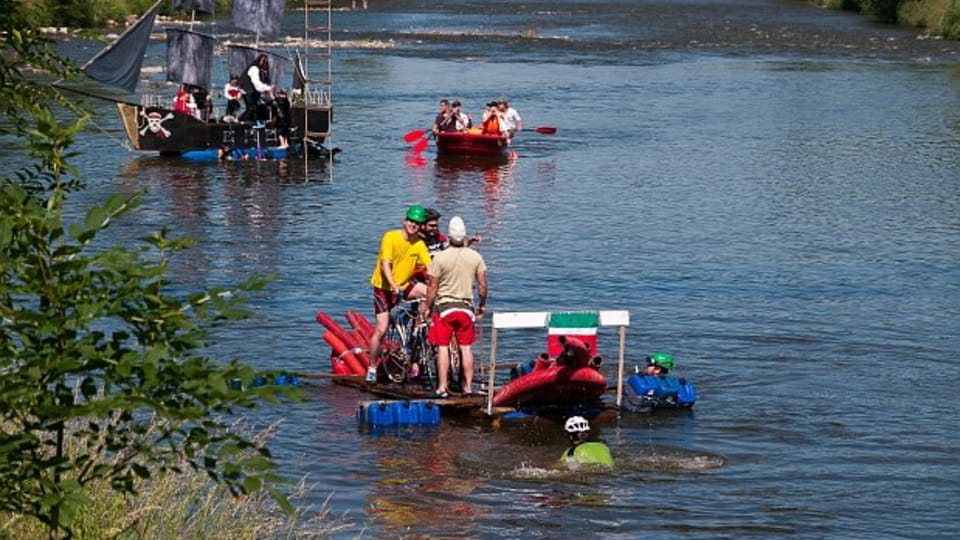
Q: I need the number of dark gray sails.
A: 5